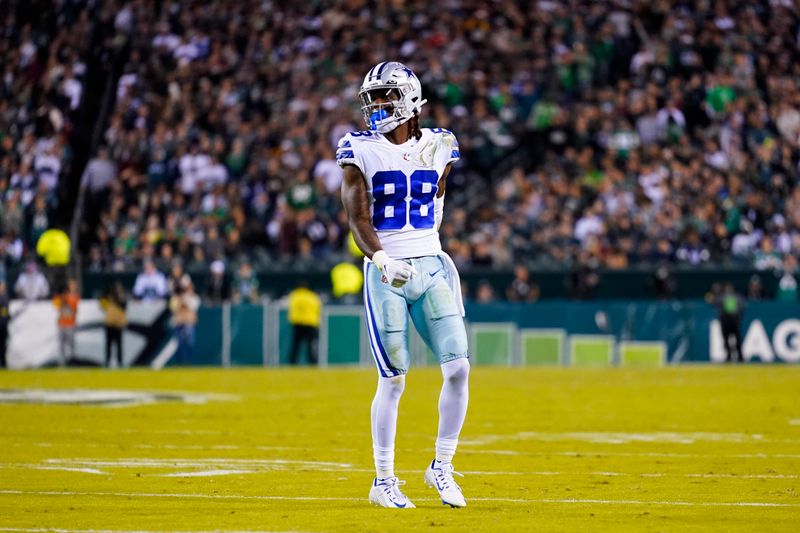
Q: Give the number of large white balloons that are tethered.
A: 0